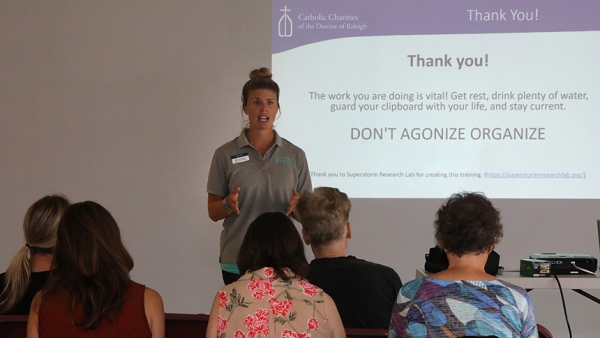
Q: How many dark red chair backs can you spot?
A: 4